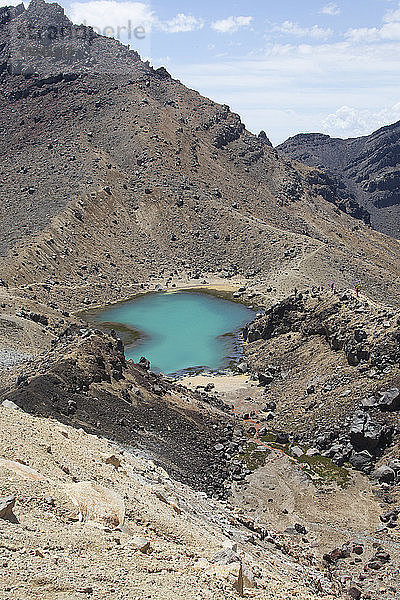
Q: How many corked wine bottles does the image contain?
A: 0